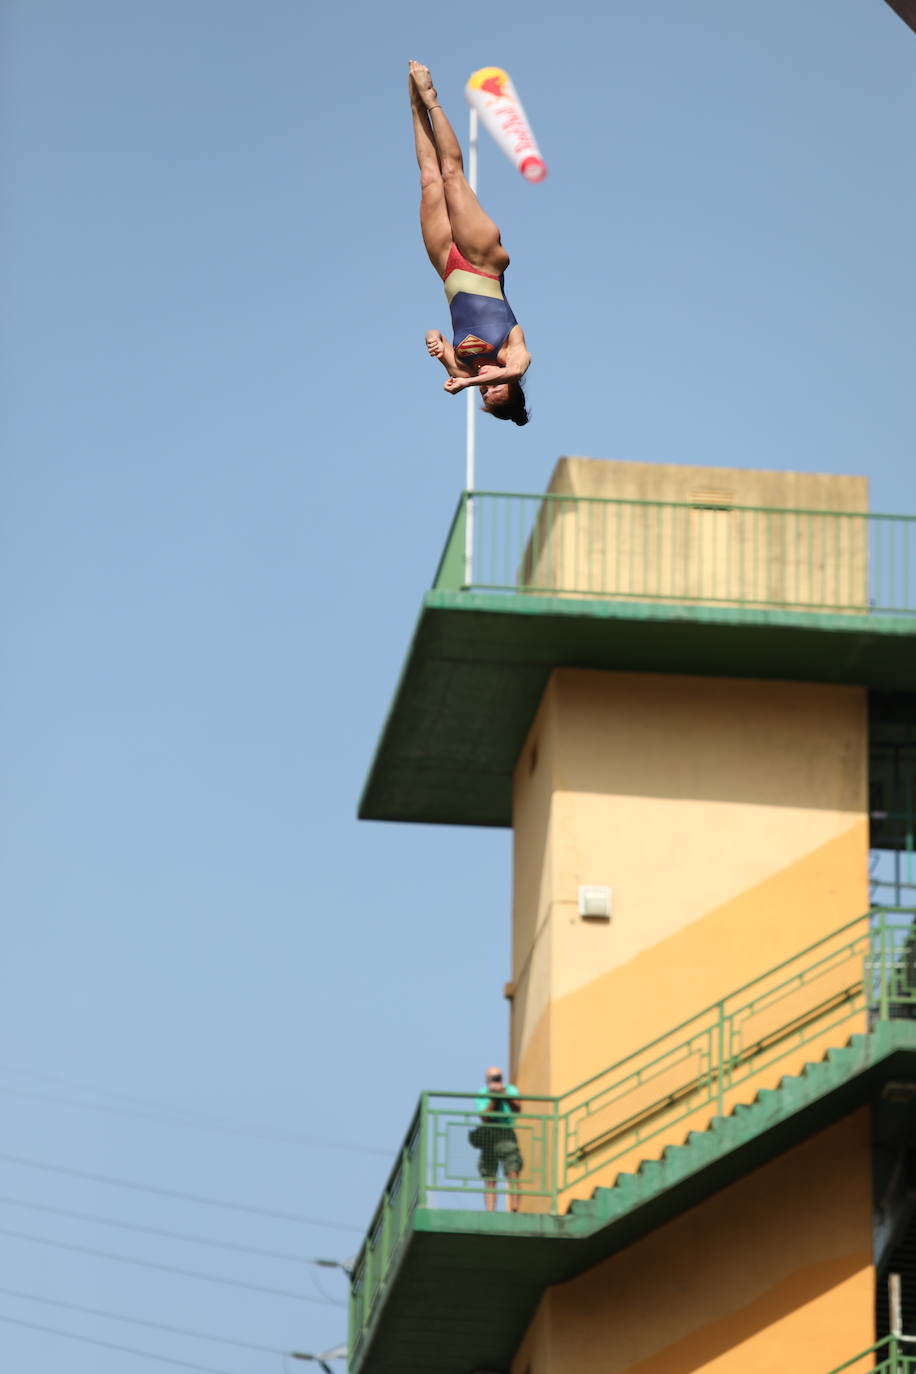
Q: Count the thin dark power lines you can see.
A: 7